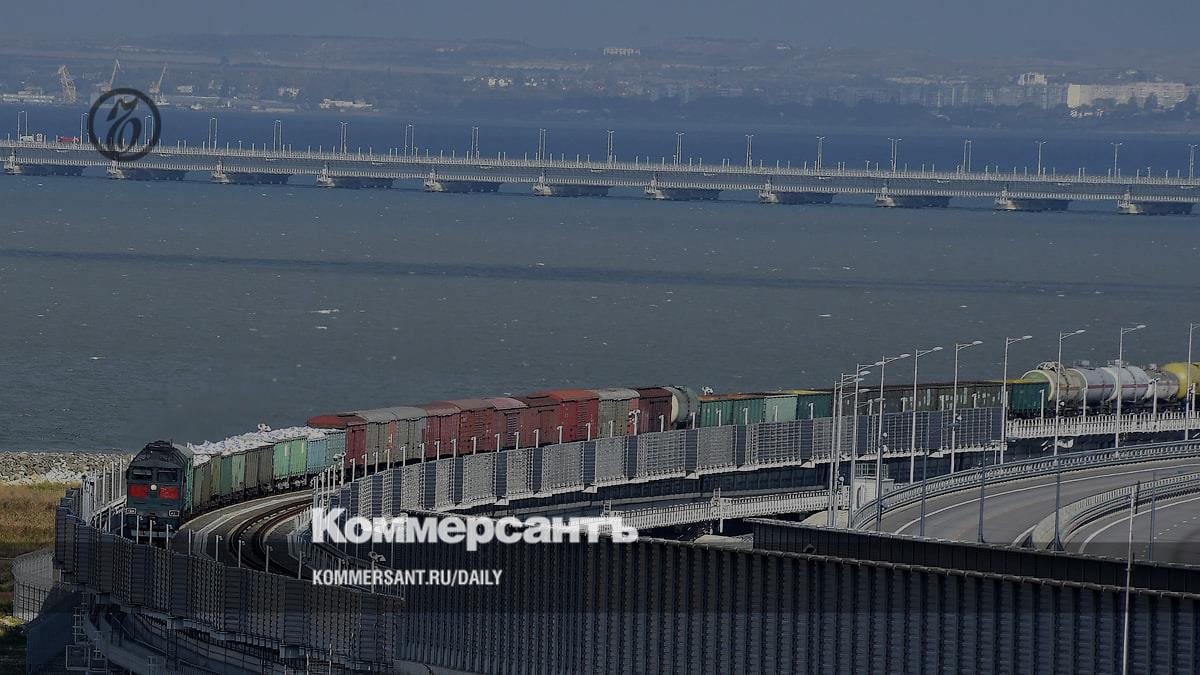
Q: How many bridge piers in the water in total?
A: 11